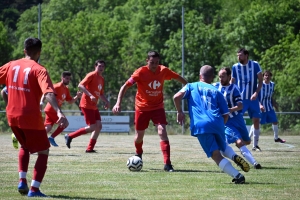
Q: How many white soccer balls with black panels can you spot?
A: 1